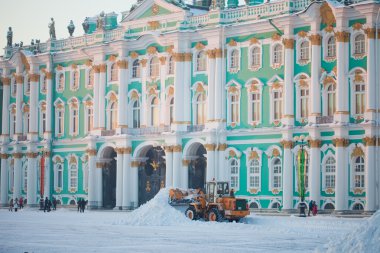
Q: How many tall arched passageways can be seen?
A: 3